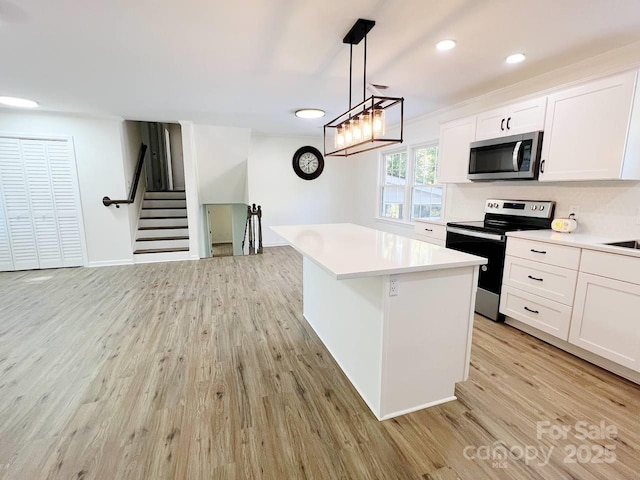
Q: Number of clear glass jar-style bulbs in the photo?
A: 5